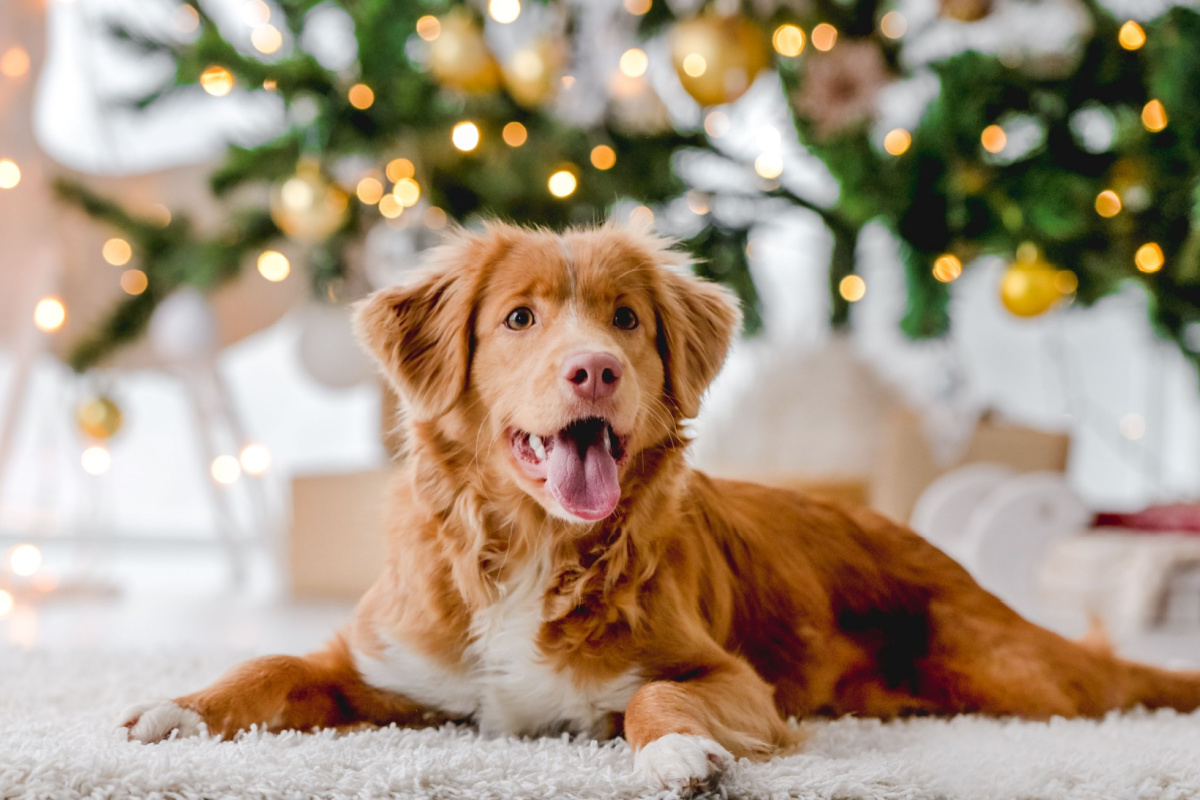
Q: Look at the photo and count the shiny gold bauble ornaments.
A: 6